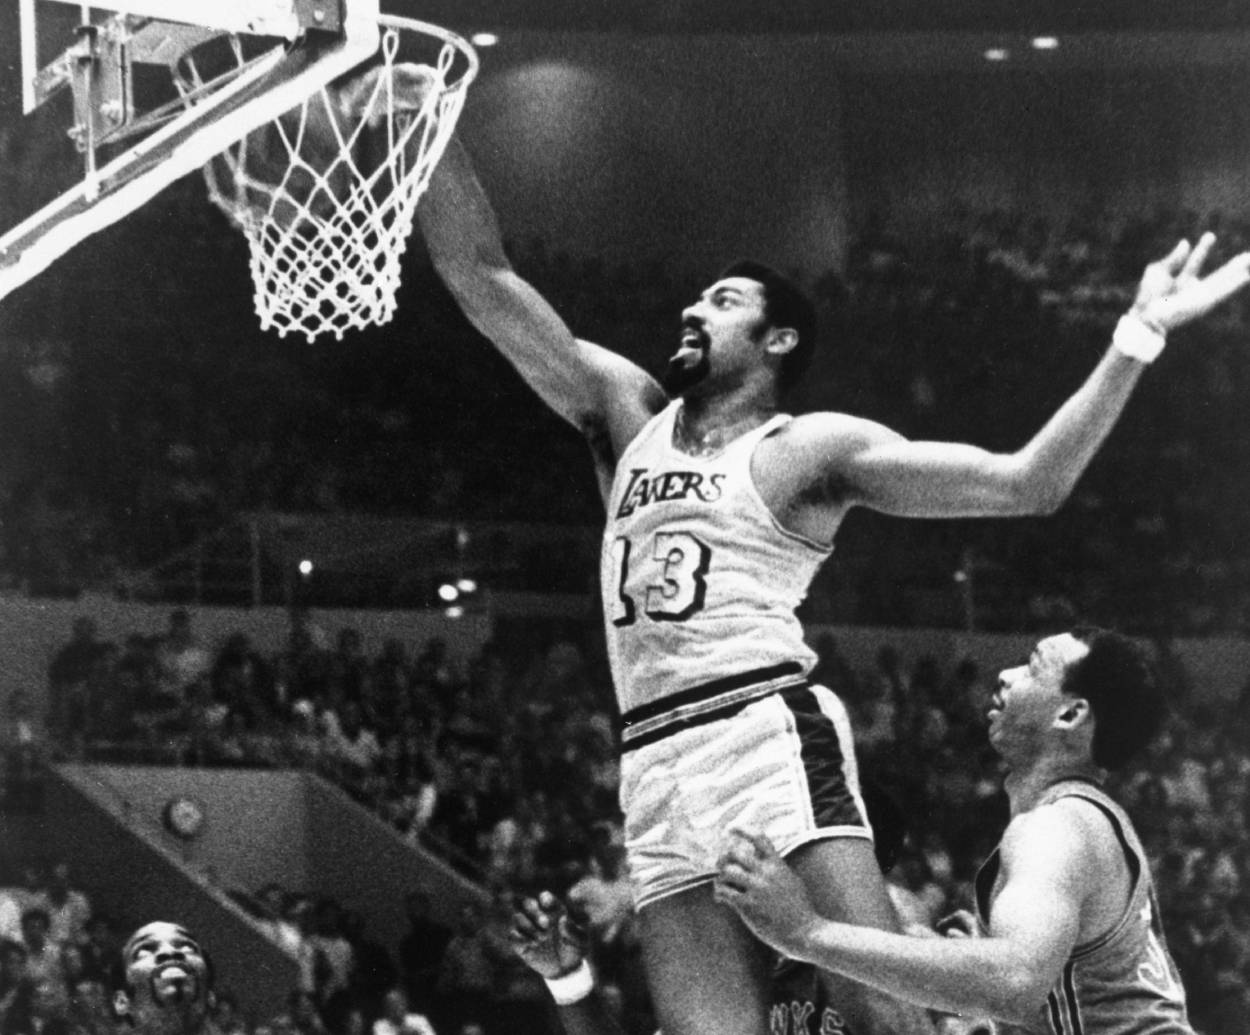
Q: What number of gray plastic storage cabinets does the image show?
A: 0